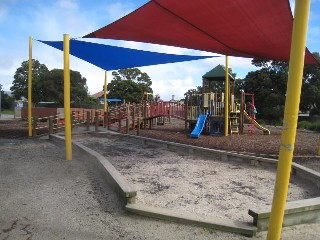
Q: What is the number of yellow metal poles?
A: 5